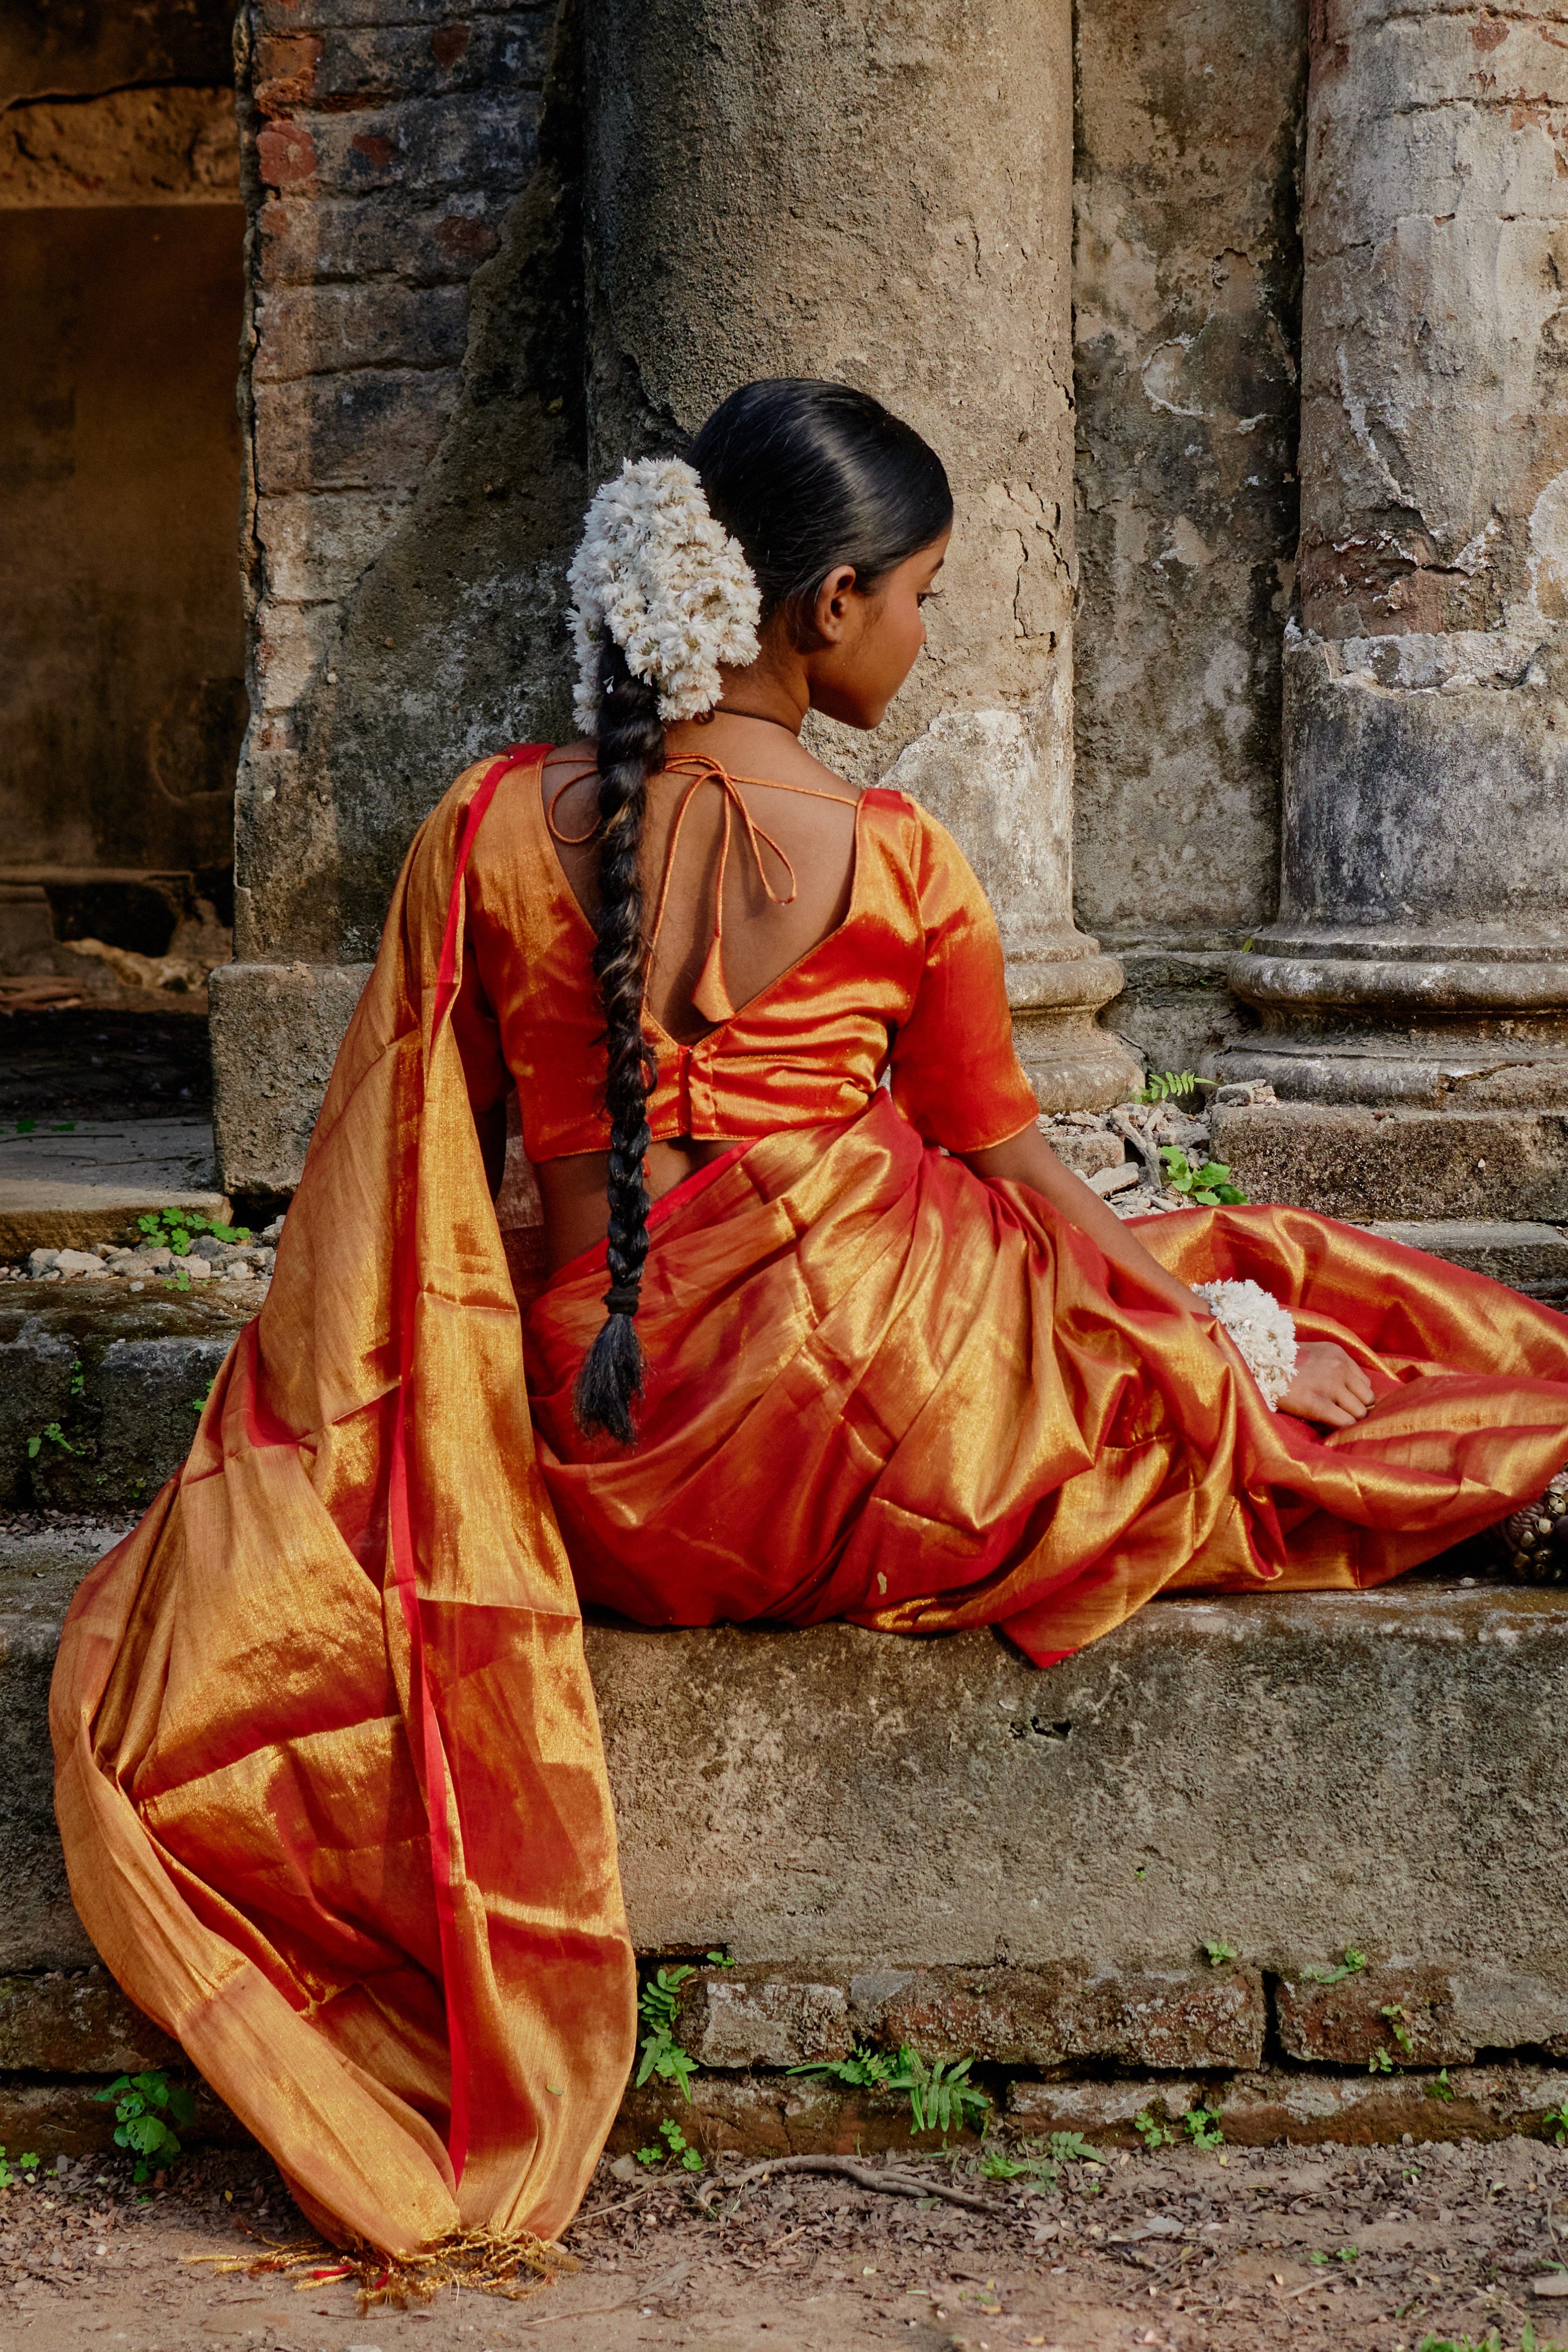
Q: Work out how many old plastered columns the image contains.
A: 2